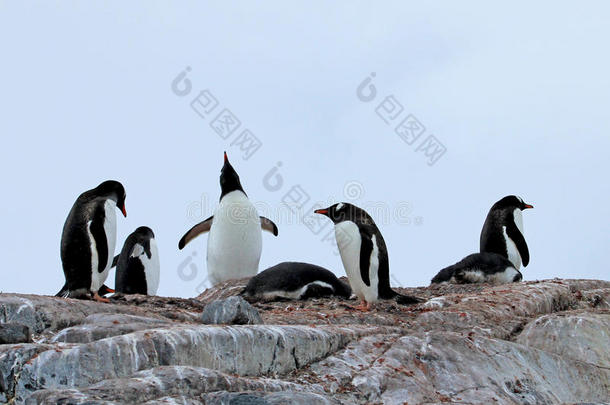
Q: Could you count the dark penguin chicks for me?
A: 2